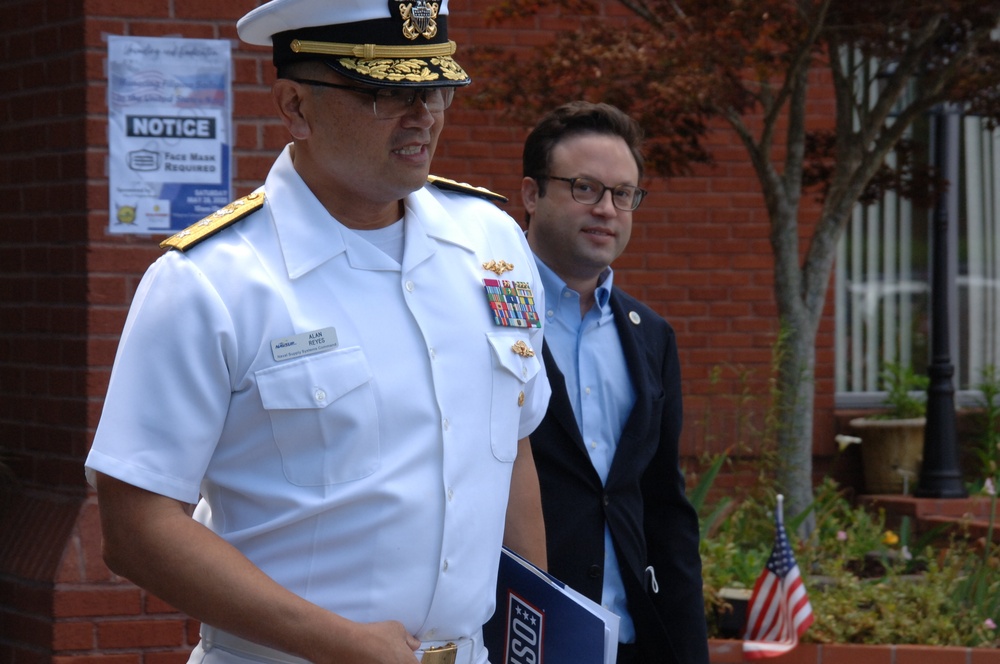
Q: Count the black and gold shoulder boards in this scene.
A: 2